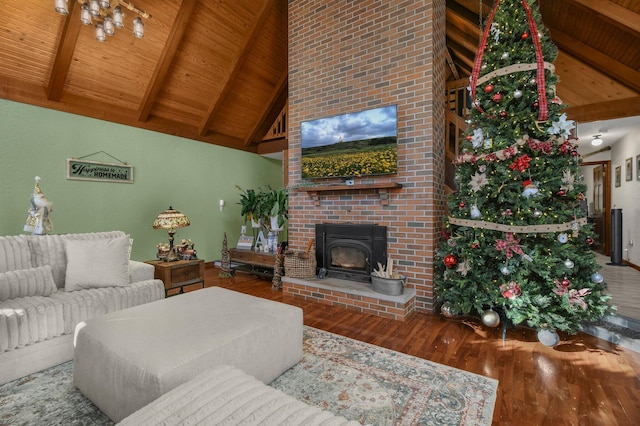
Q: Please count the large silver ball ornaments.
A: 3